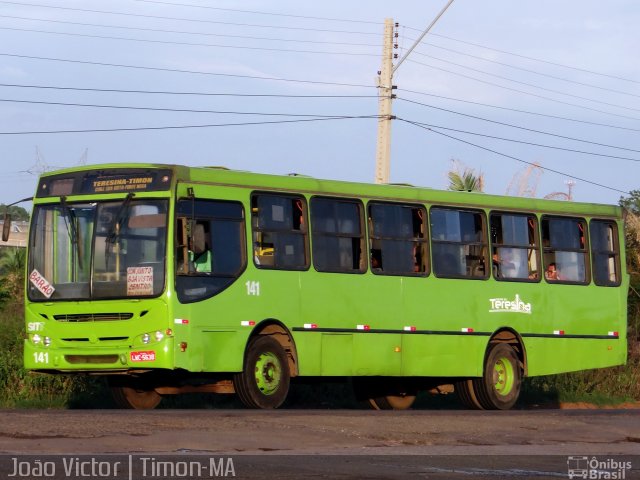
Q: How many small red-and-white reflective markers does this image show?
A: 8